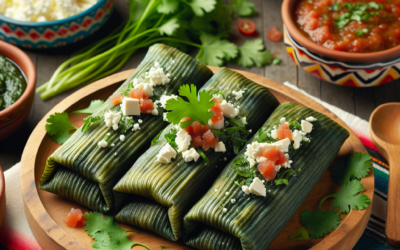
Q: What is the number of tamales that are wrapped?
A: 3